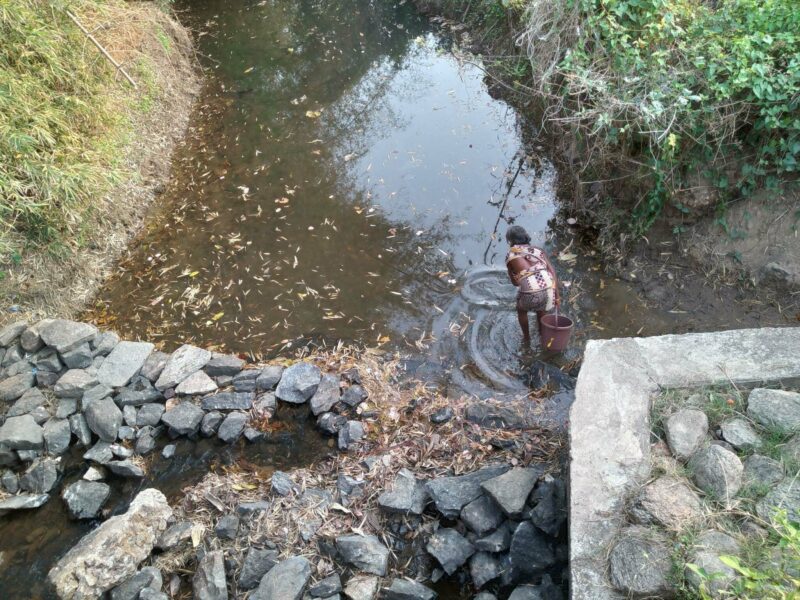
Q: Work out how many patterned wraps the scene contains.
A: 1